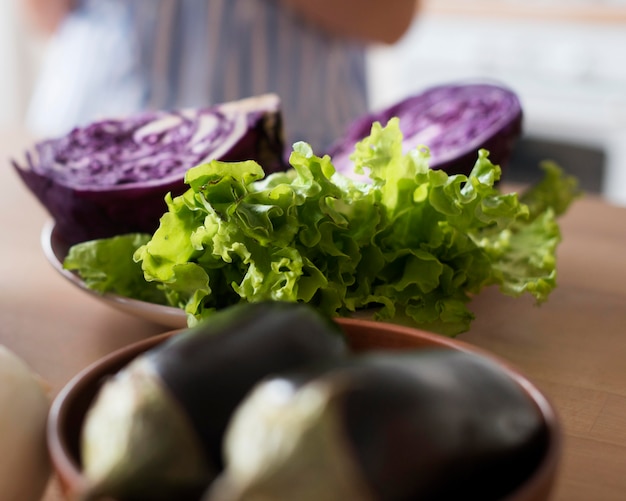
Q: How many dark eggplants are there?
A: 2